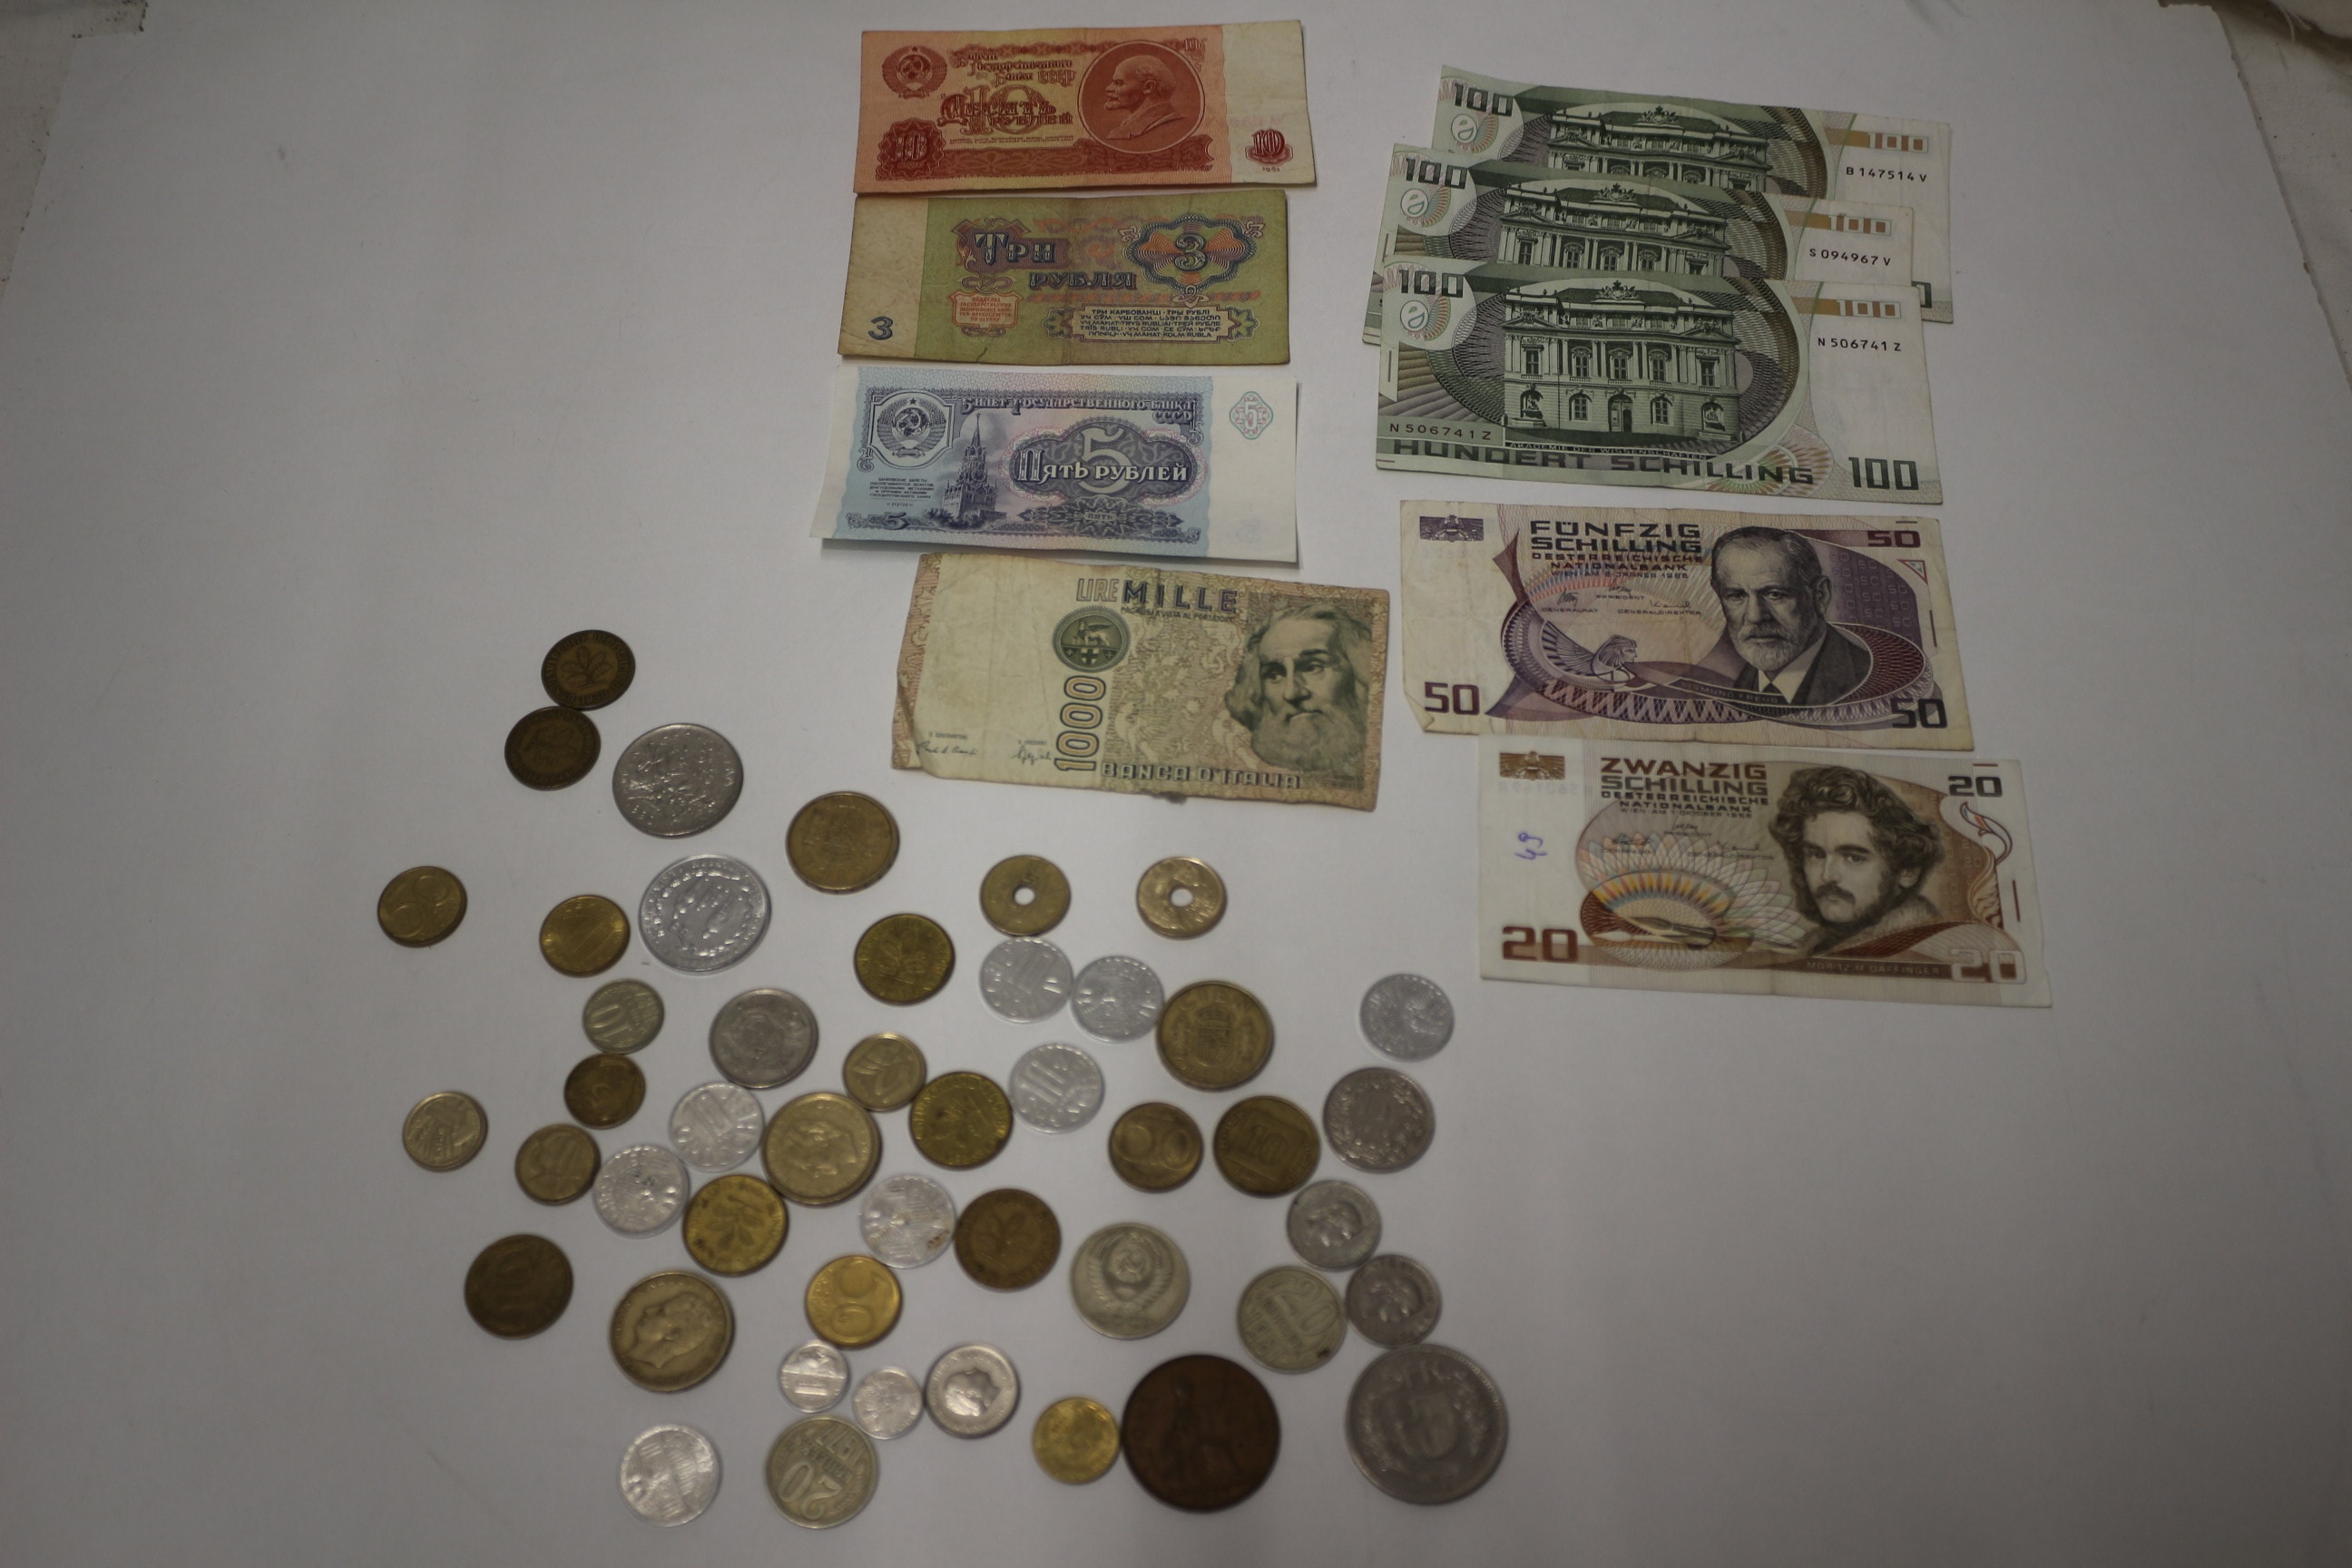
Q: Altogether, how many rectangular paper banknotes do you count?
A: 9